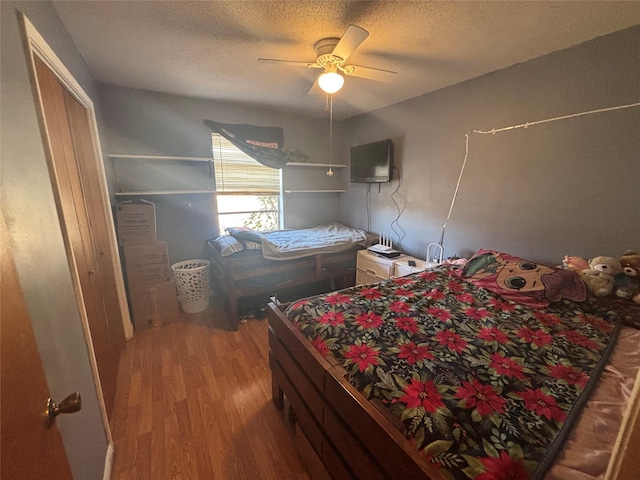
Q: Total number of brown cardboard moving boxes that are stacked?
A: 3